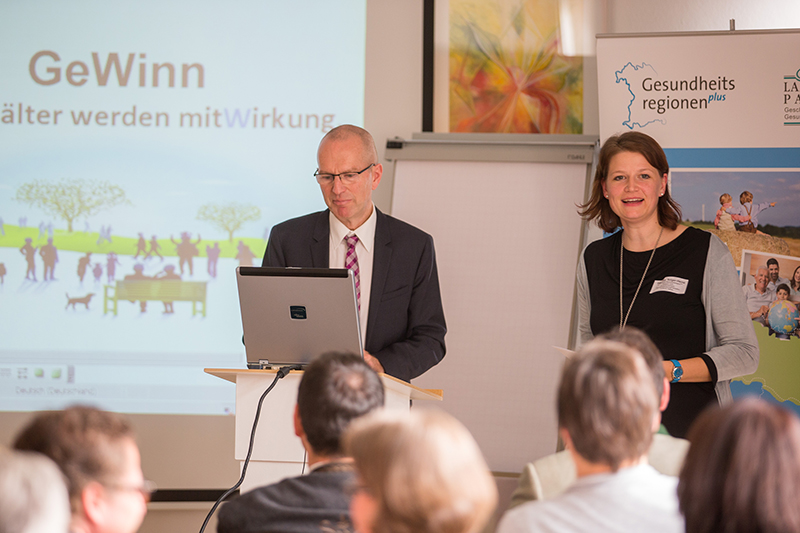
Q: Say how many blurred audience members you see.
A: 7